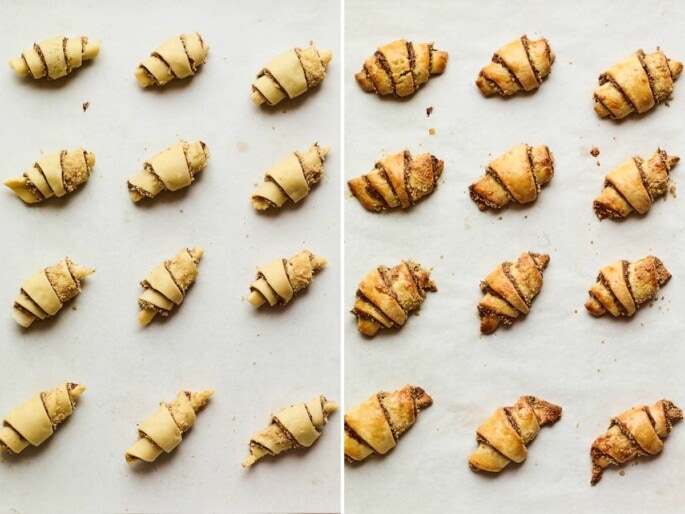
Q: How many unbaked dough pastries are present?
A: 12